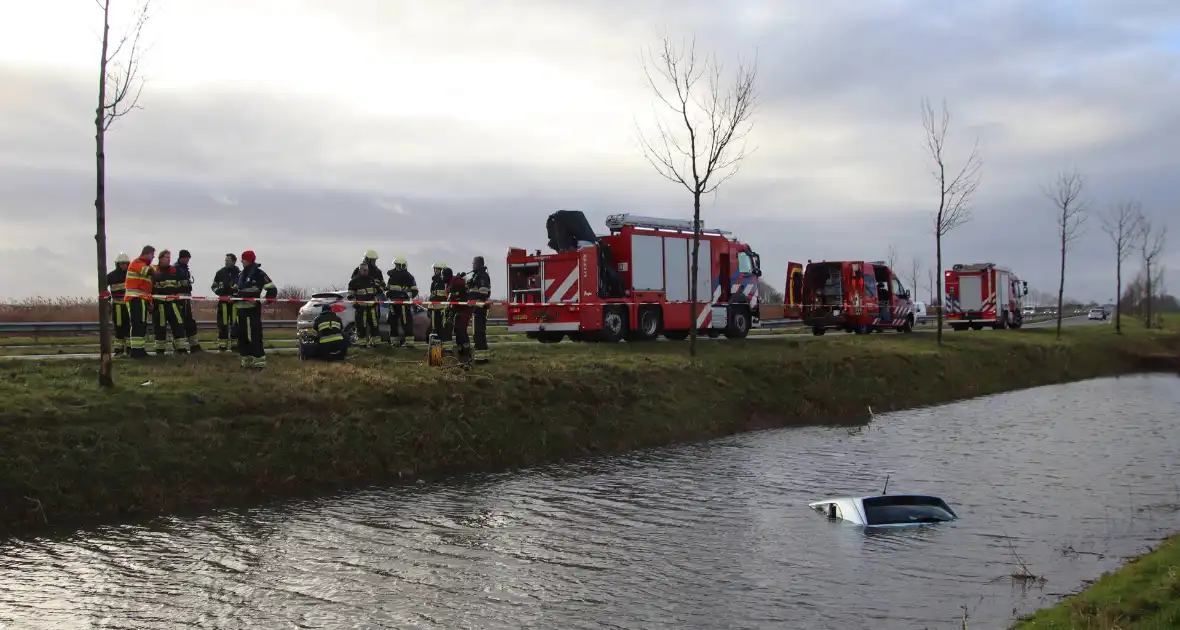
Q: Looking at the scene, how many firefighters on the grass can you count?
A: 13